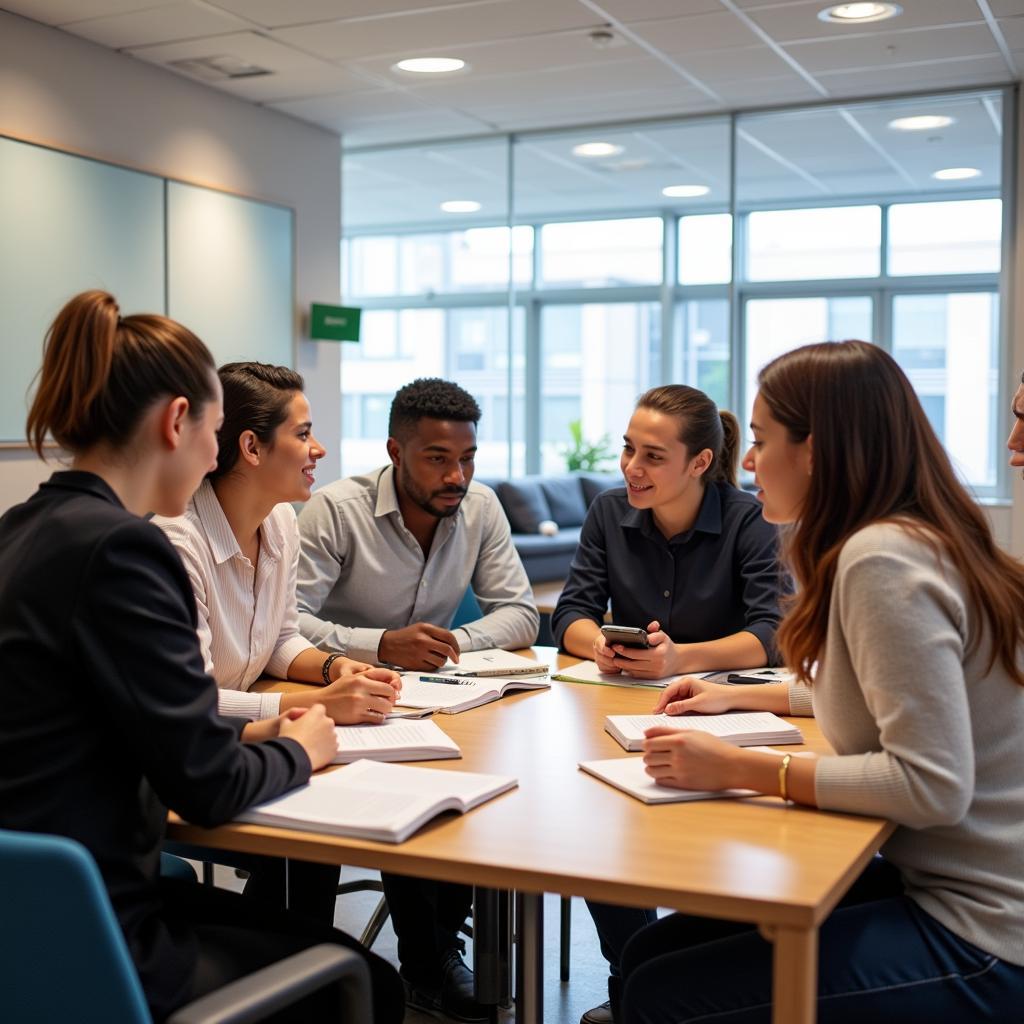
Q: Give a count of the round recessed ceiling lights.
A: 7